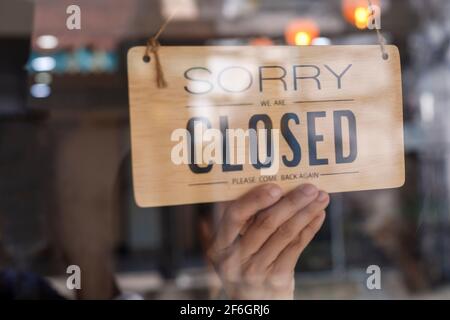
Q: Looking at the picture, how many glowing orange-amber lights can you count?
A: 2